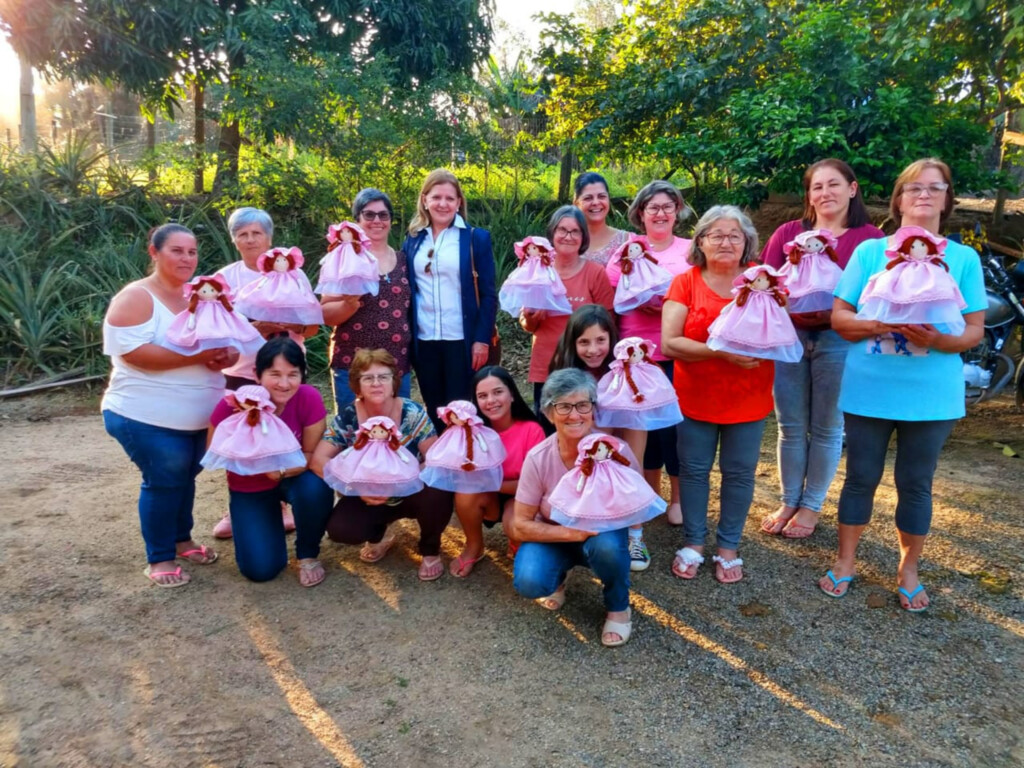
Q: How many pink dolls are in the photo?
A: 13